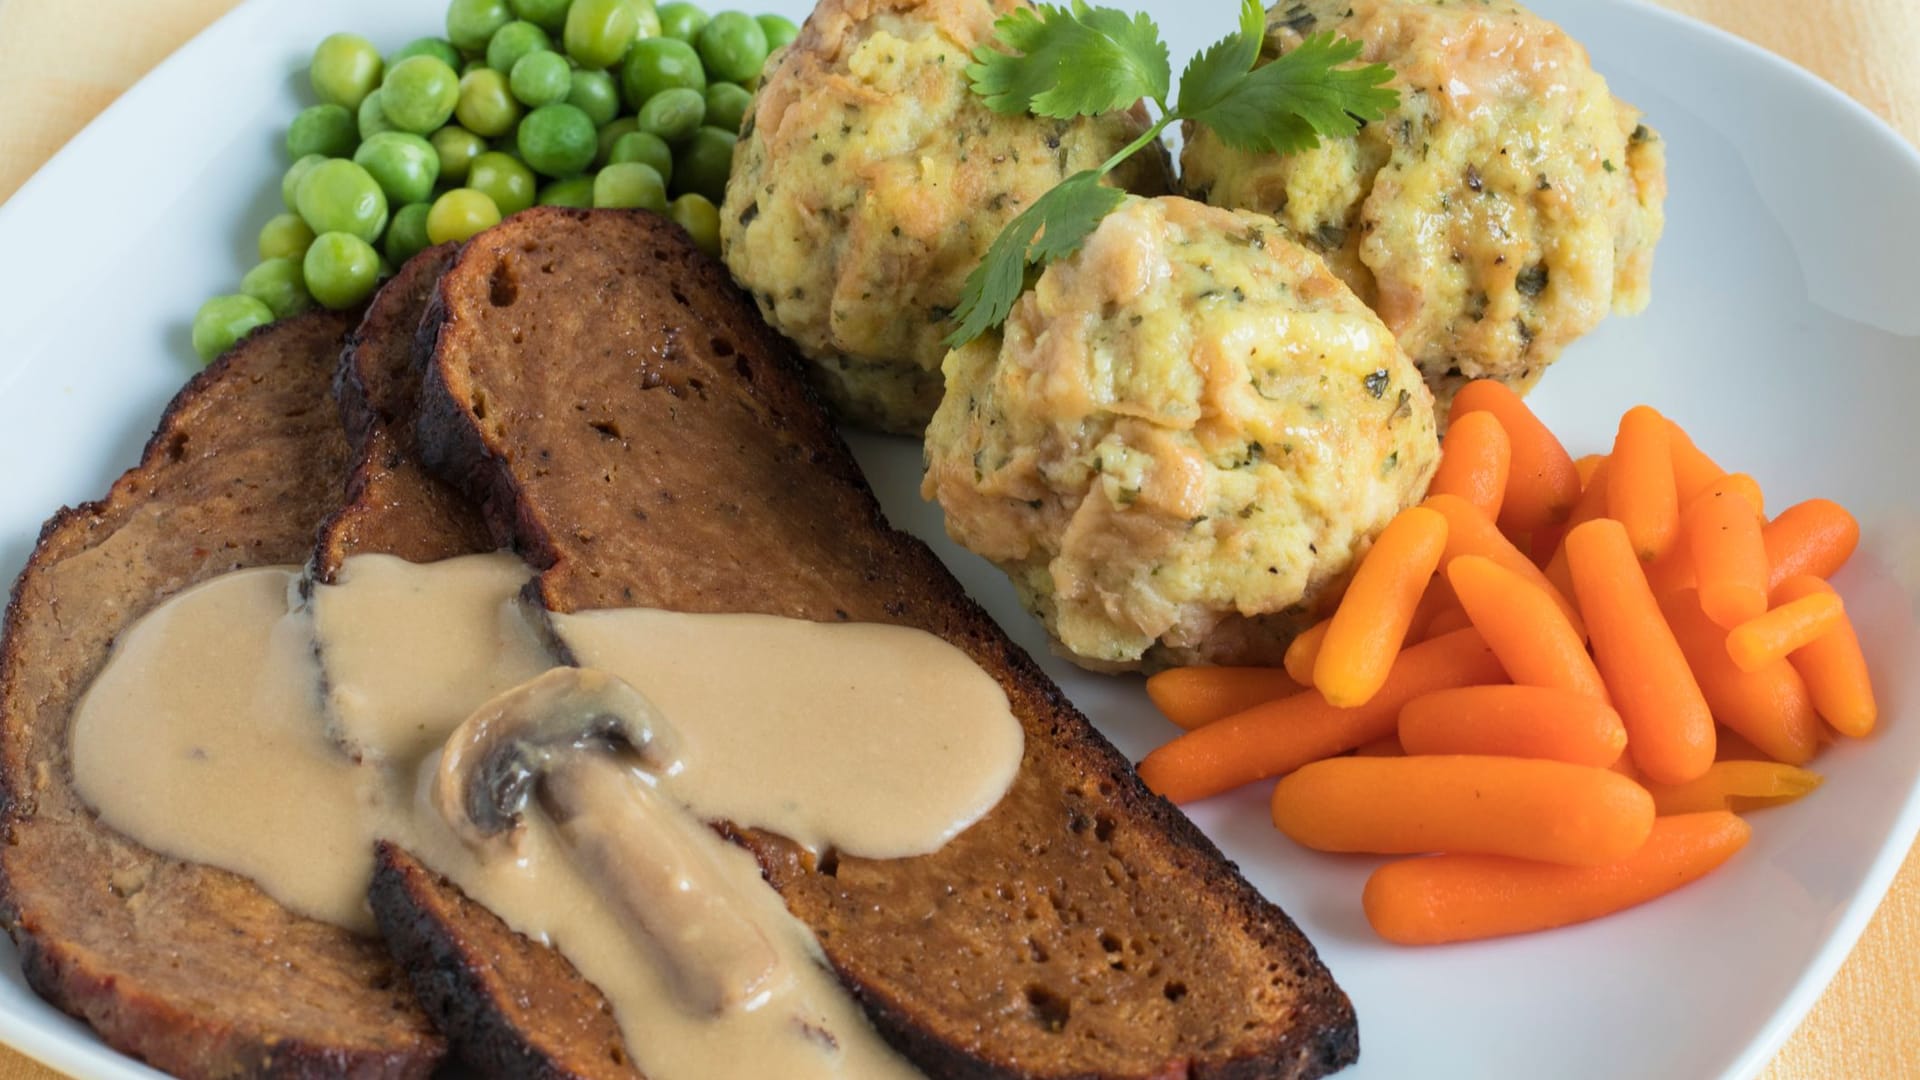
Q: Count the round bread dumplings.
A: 3